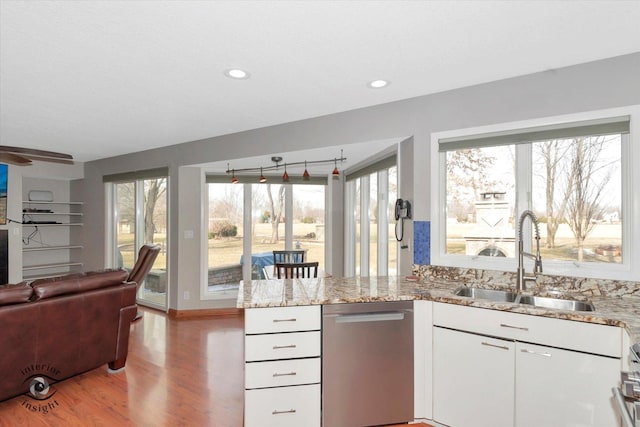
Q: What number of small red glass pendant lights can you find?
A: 5